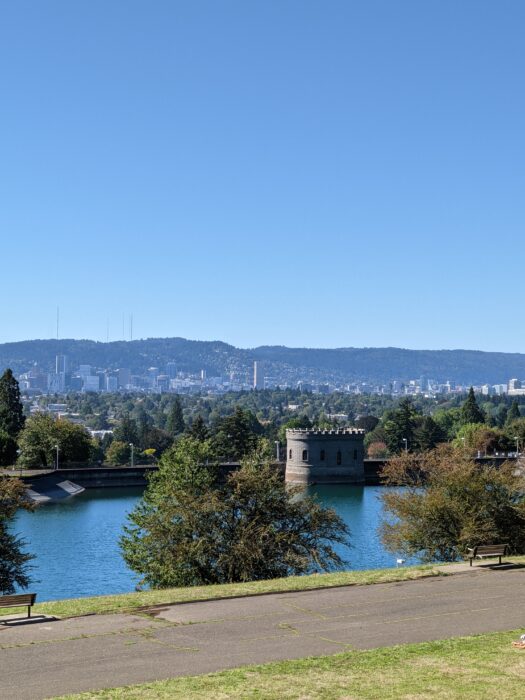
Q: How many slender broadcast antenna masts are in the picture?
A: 4